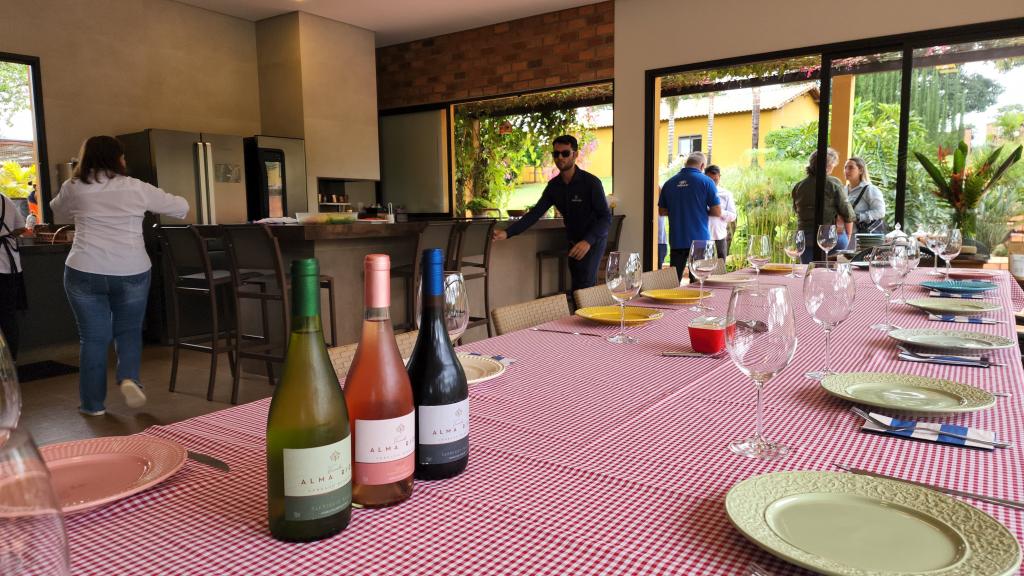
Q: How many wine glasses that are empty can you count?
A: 14